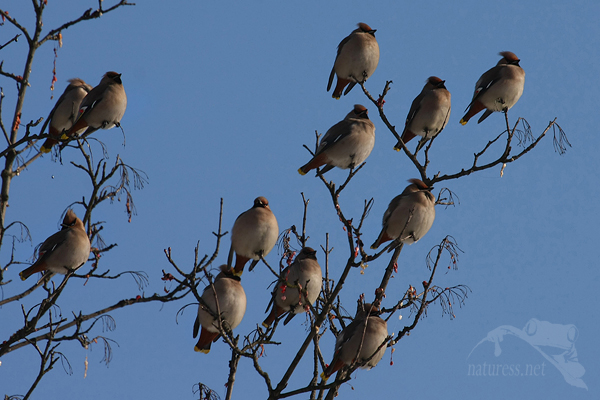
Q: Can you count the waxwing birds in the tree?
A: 12